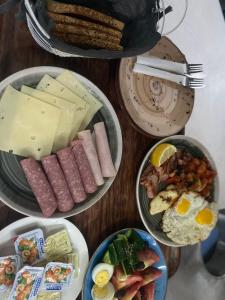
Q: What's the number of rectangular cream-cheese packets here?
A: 4